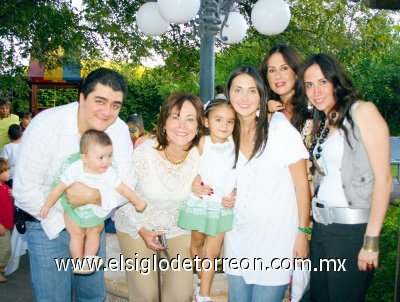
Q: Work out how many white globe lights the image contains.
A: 4